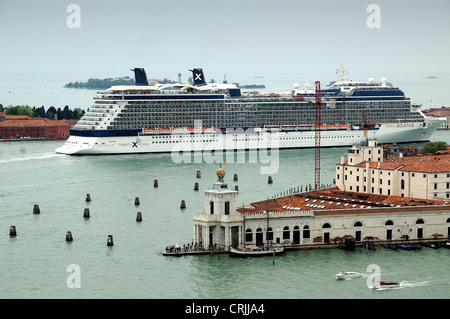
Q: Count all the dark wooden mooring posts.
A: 15